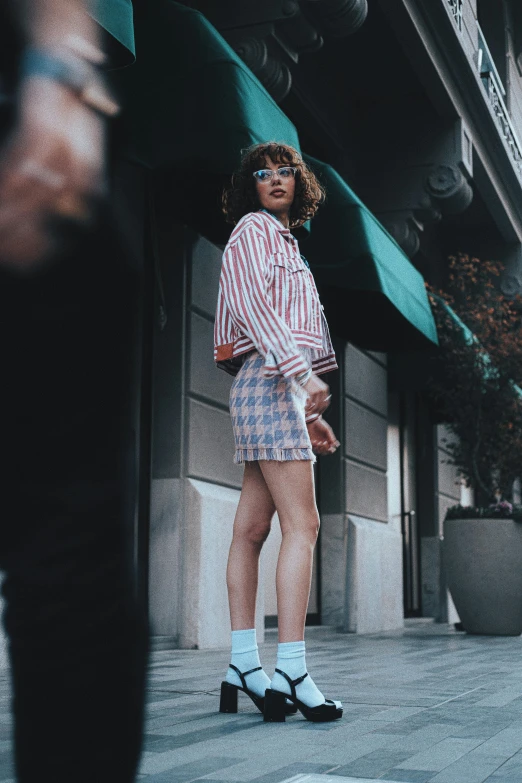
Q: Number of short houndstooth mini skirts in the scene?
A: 1